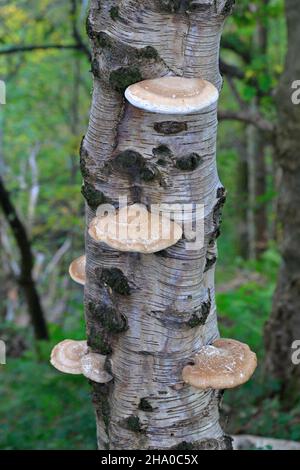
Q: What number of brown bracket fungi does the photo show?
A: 6